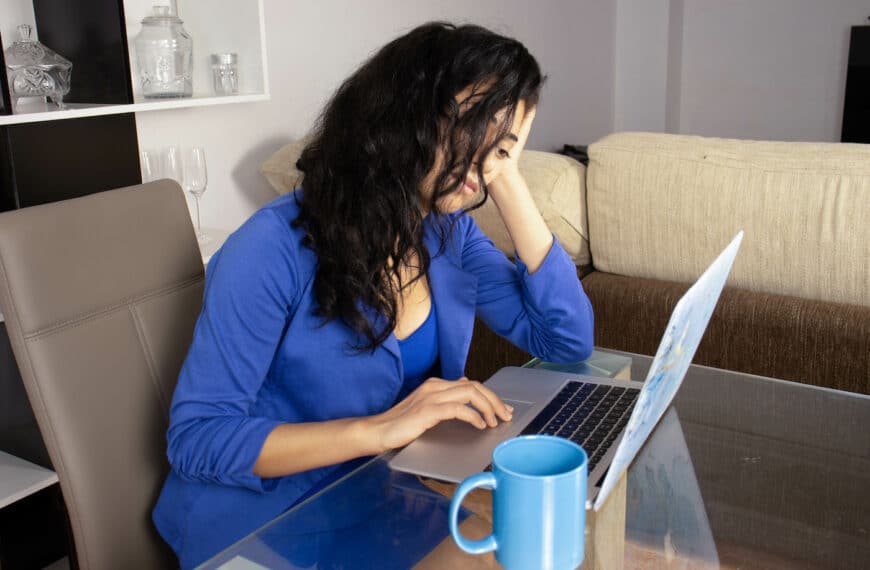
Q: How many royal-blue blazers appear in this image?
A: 1